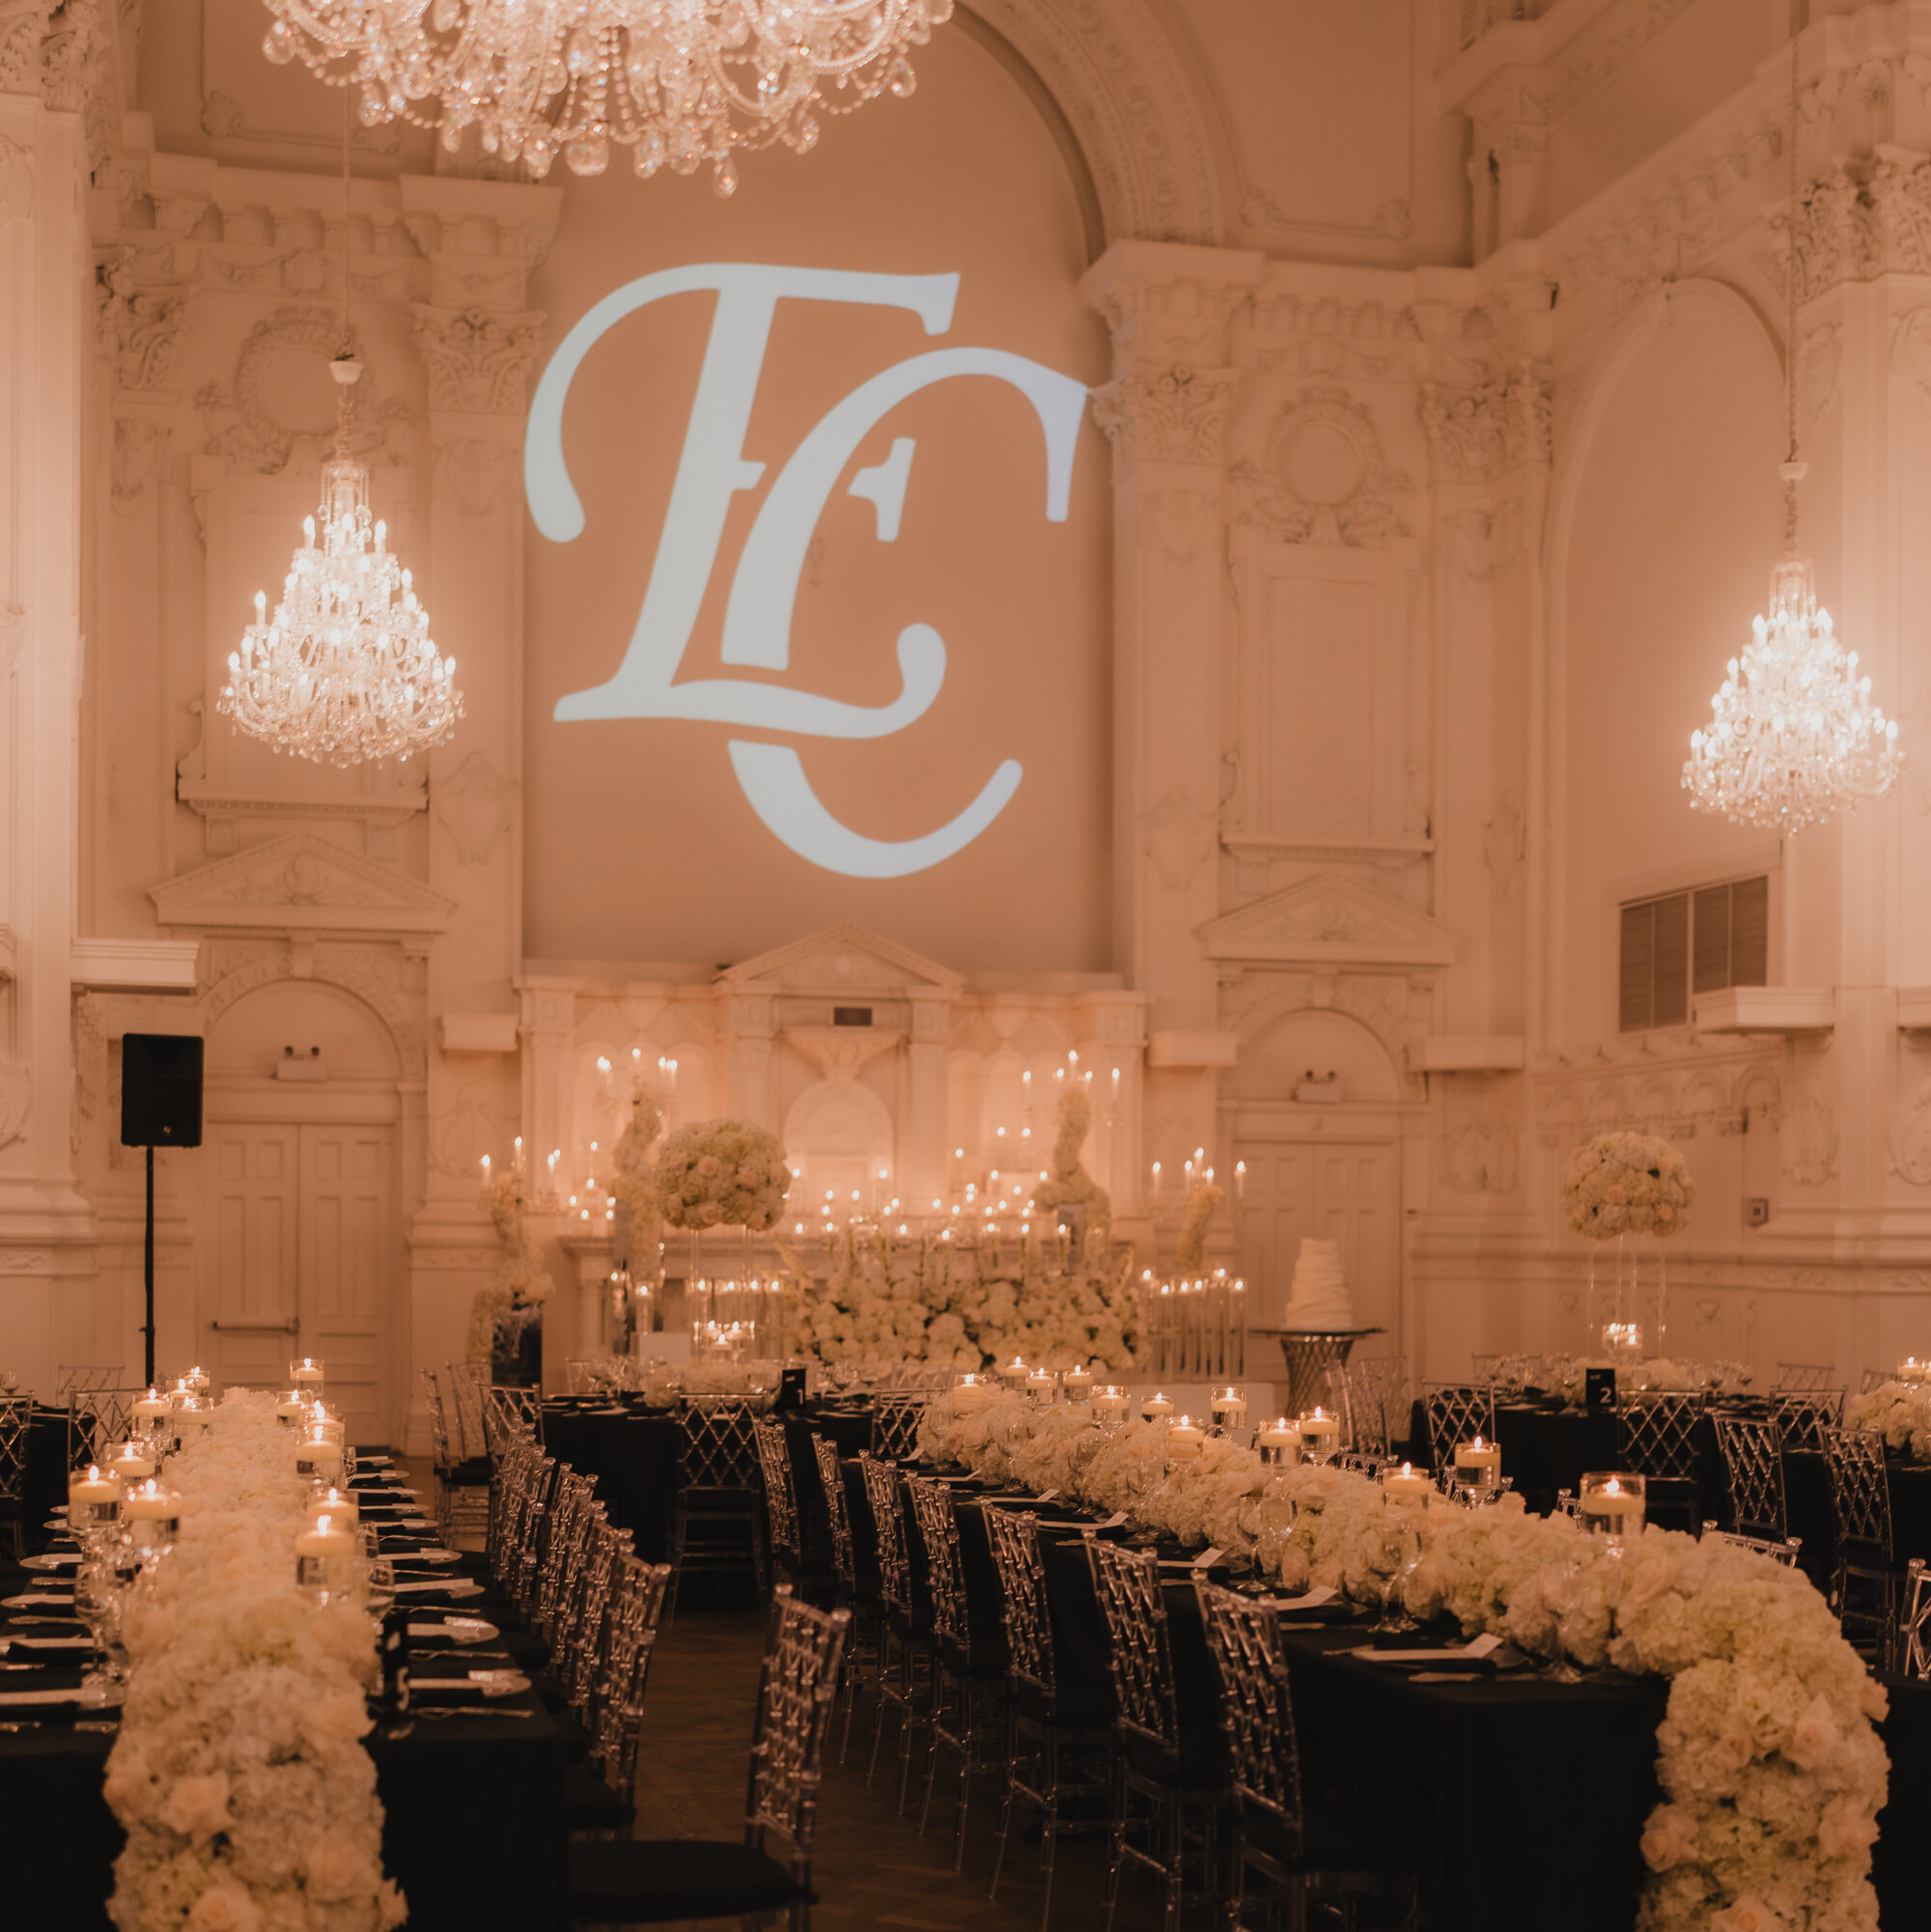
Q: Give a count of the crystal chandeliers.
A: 3